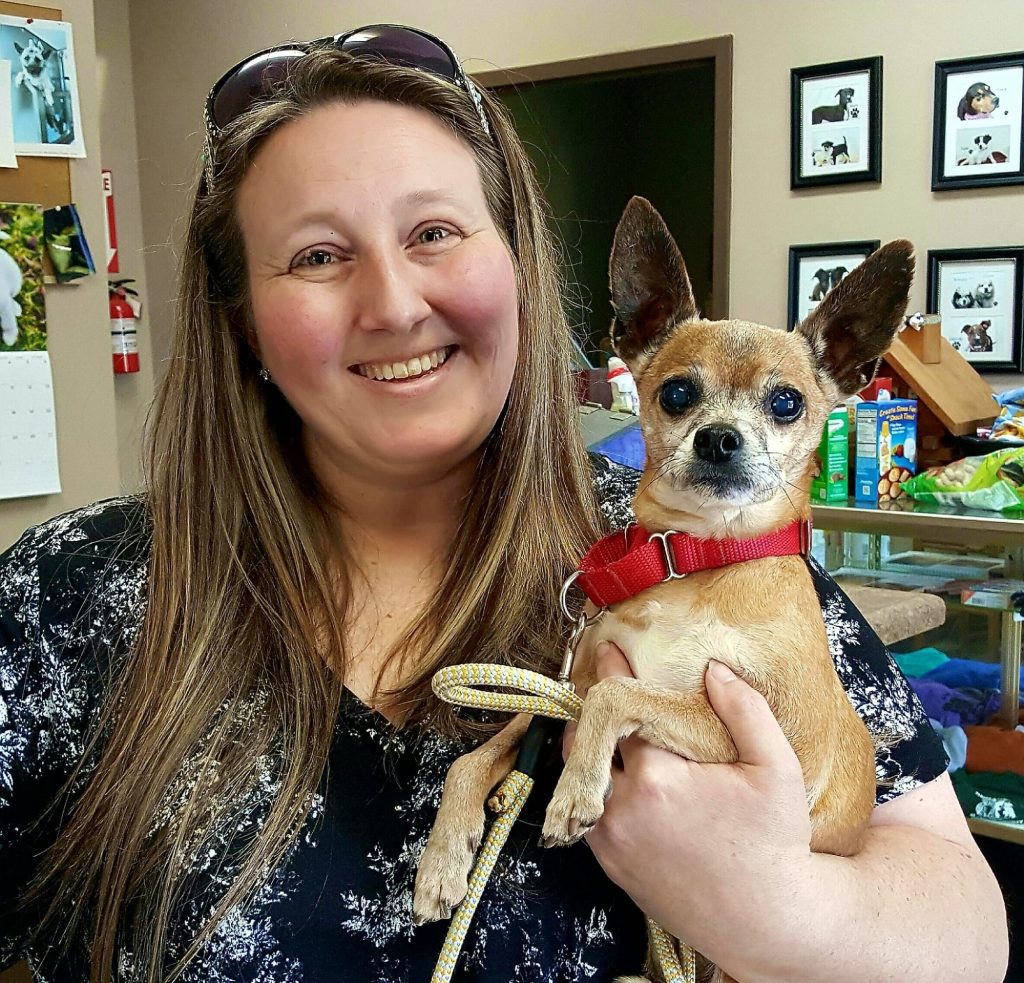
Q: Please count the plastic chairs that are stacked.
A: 0